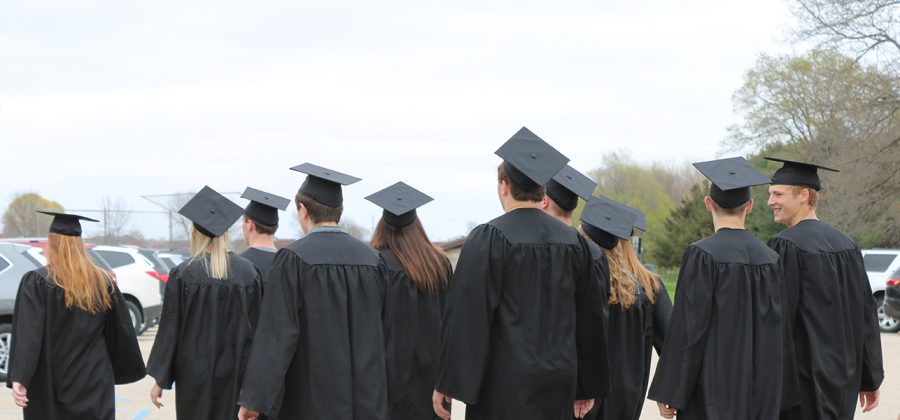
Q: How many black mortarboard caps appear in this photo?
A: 11